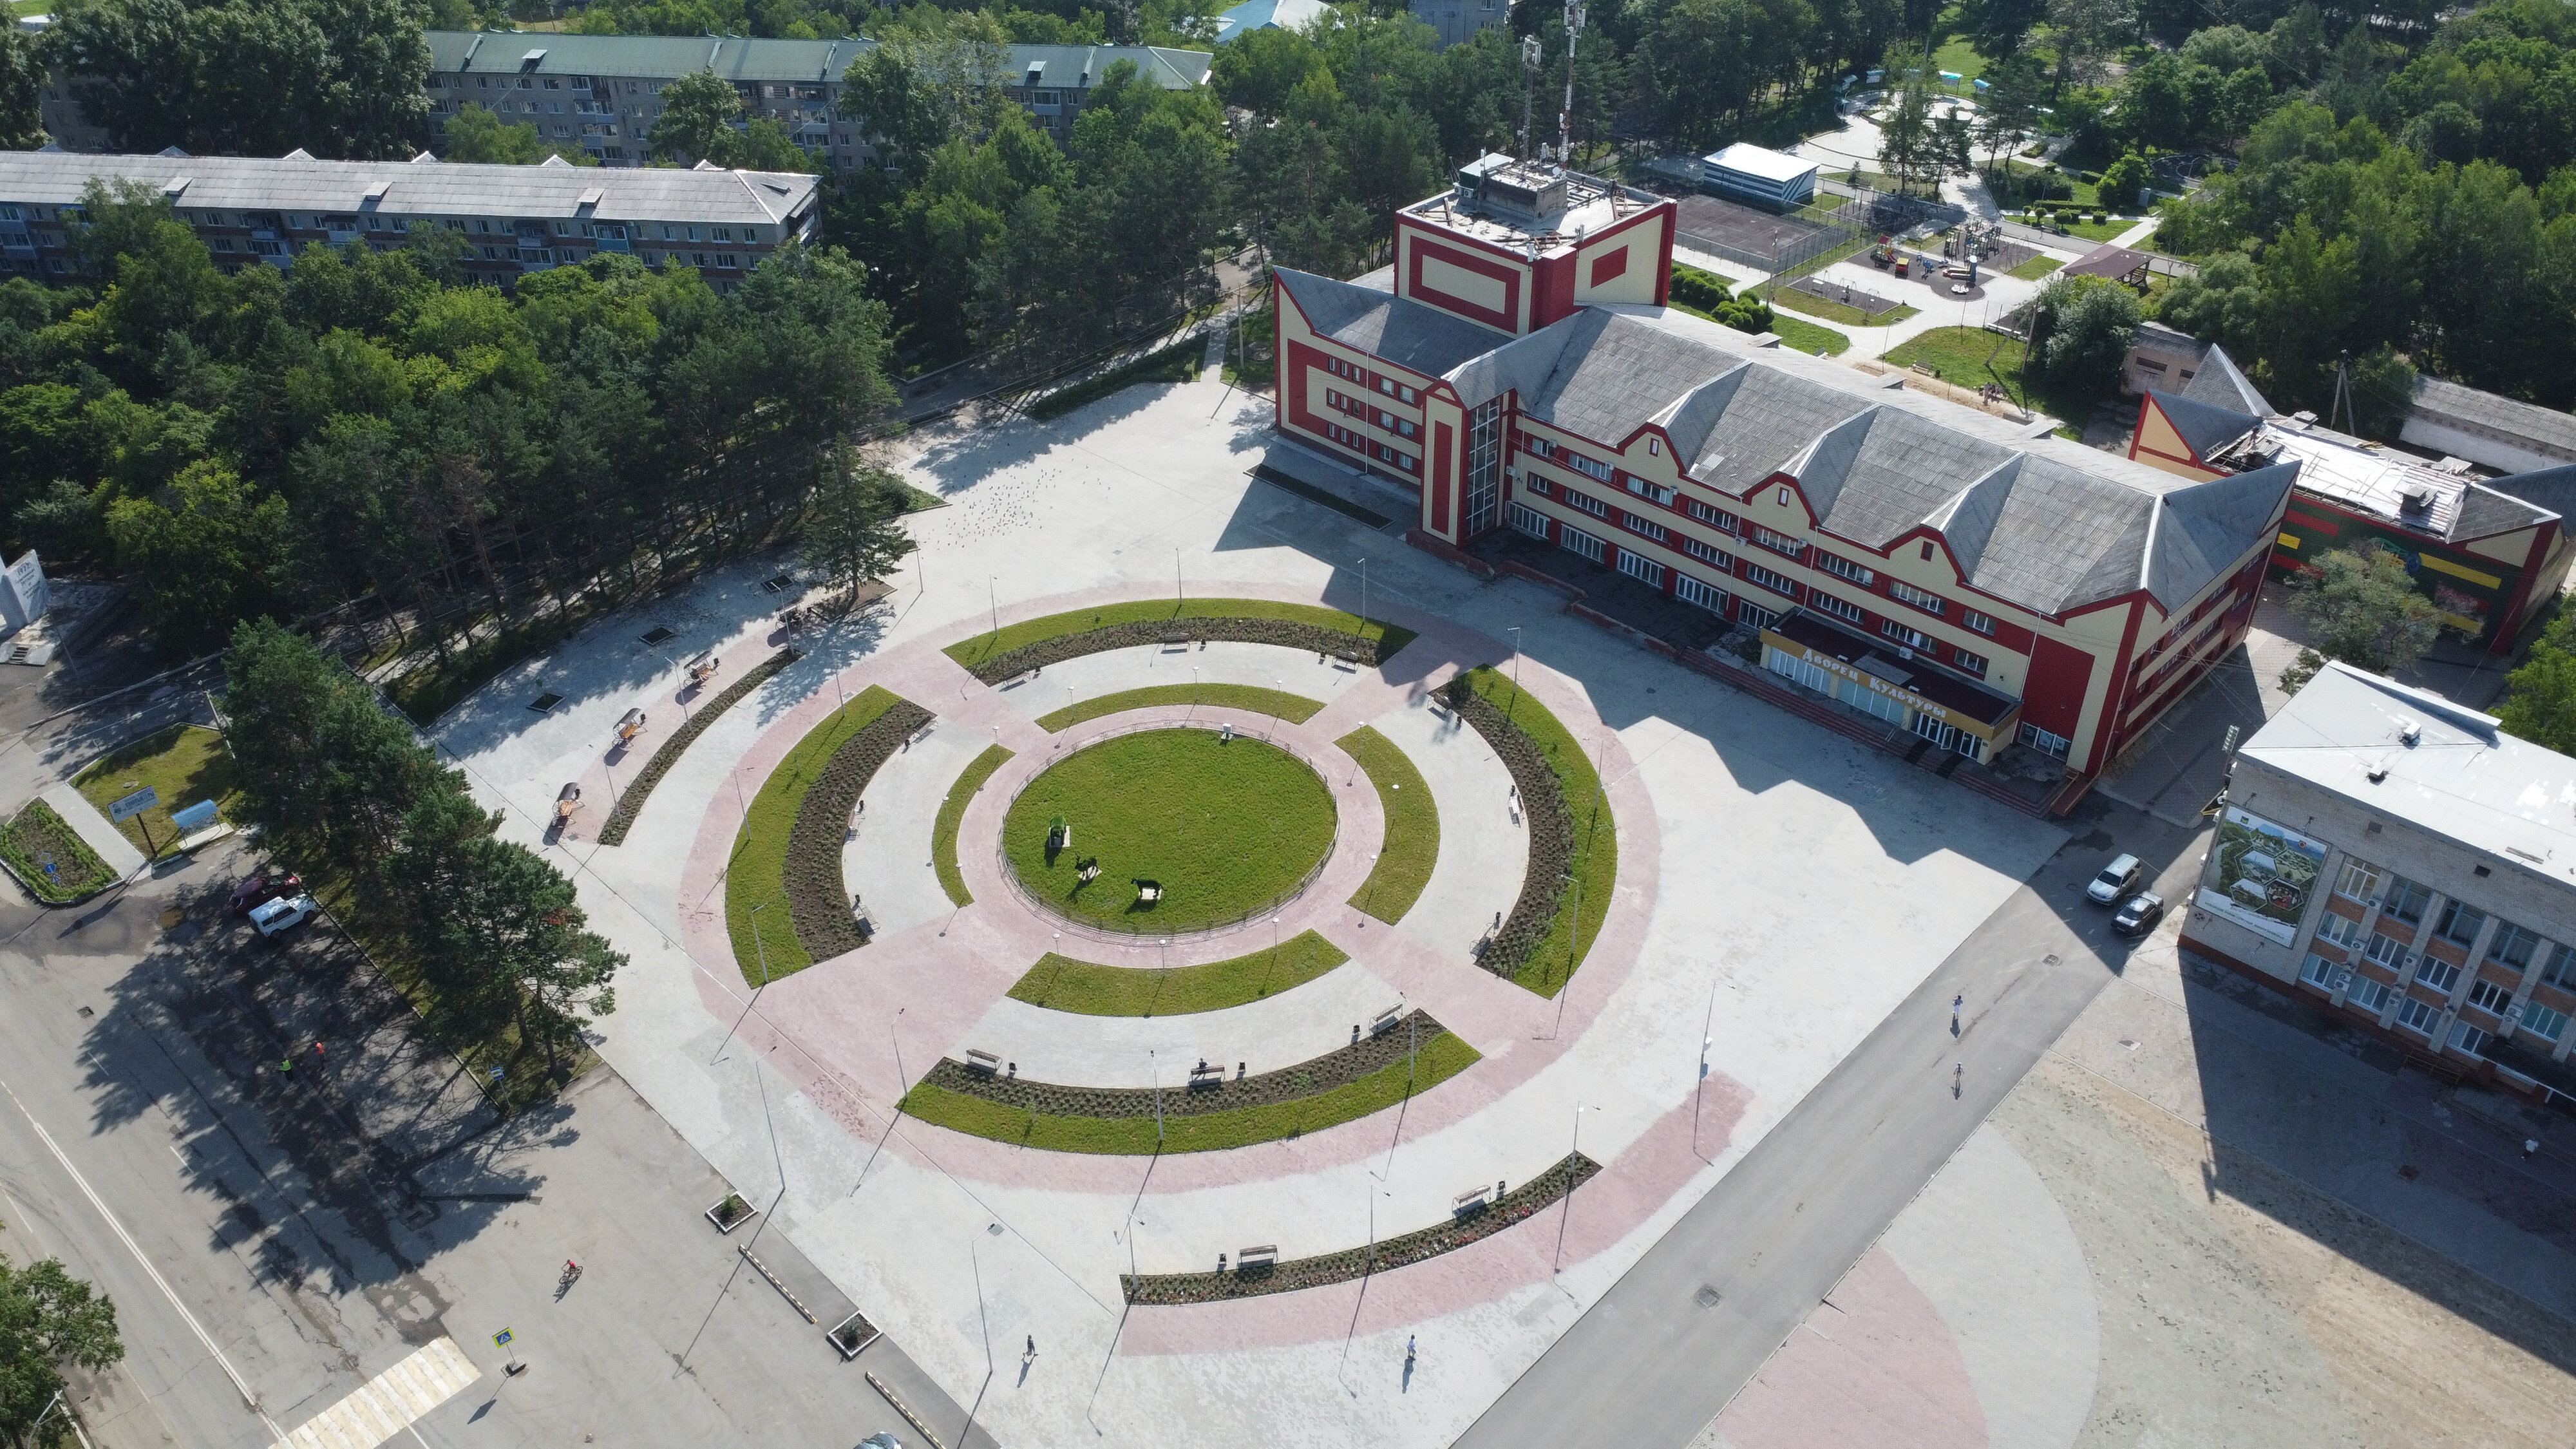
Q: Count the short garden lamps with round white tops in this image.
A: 12